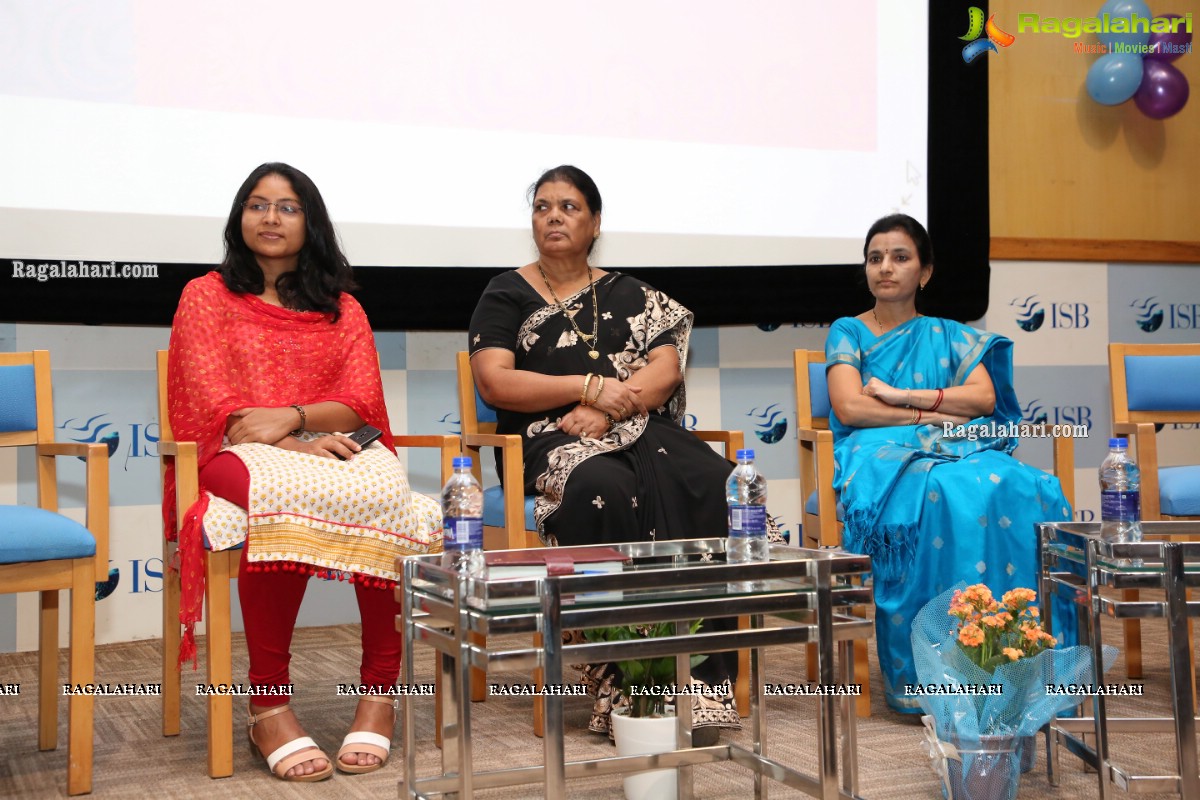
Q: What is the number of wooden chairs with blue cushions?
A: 5